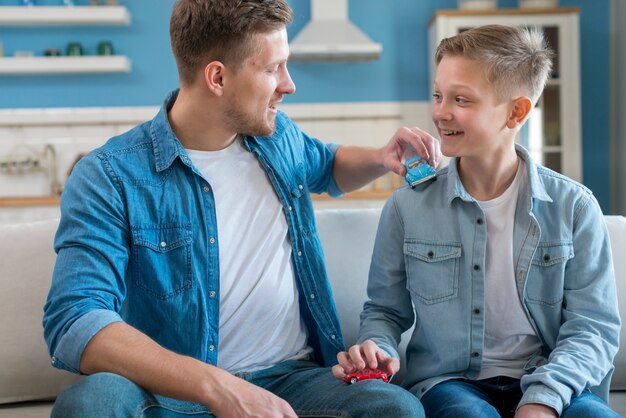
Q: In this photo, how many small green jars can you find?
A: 2